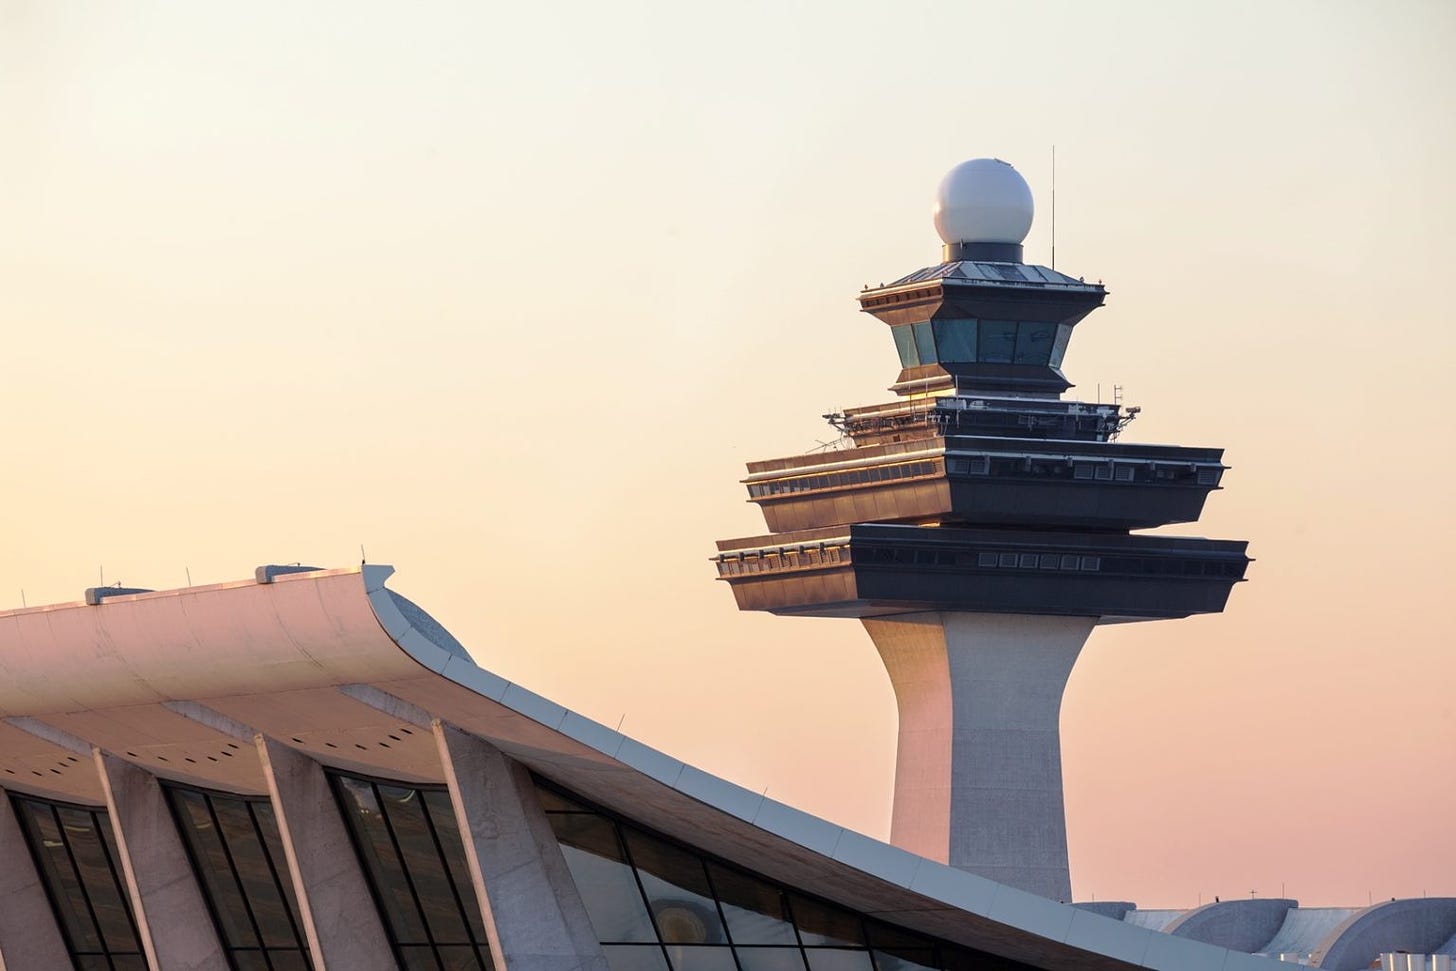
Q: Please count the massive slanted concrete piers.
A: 4